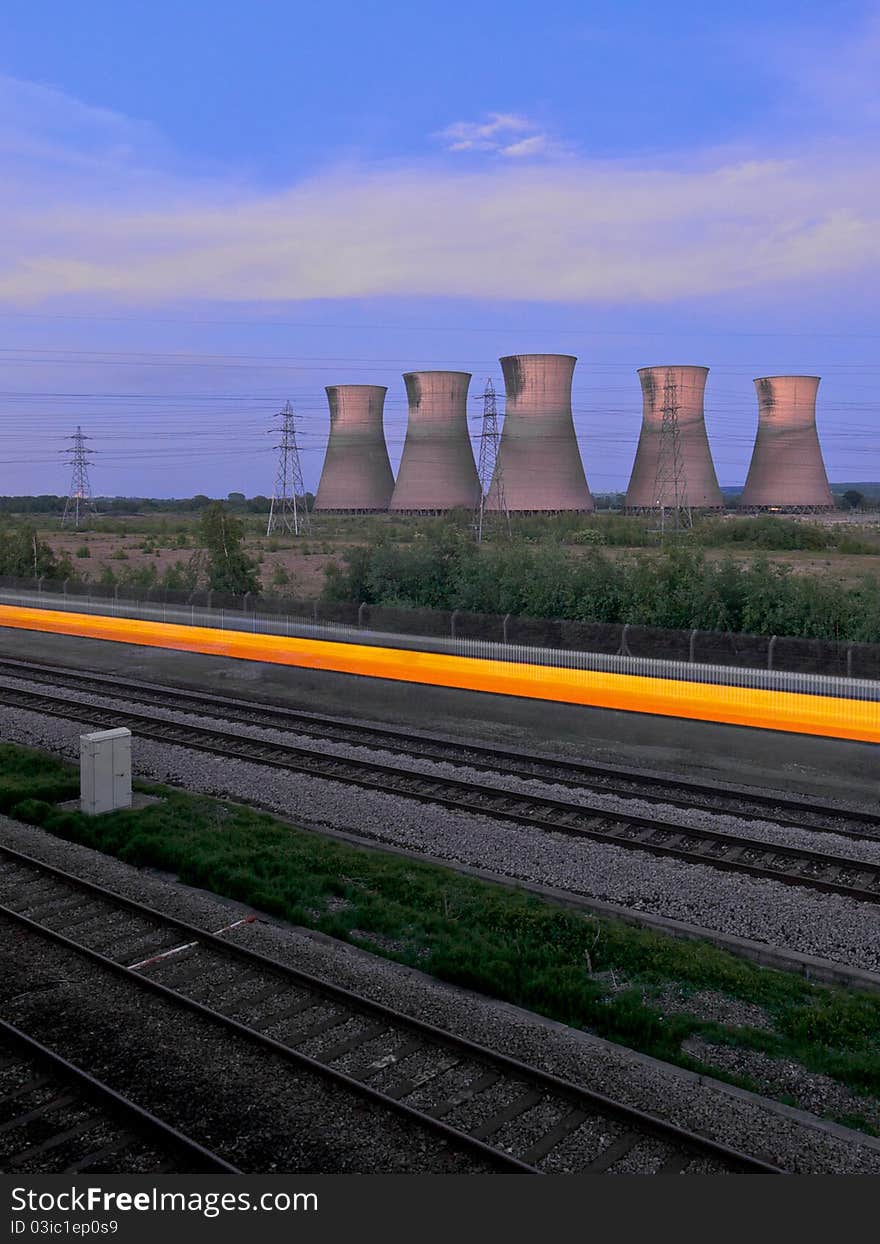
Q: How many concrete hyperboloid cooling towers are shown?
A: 5